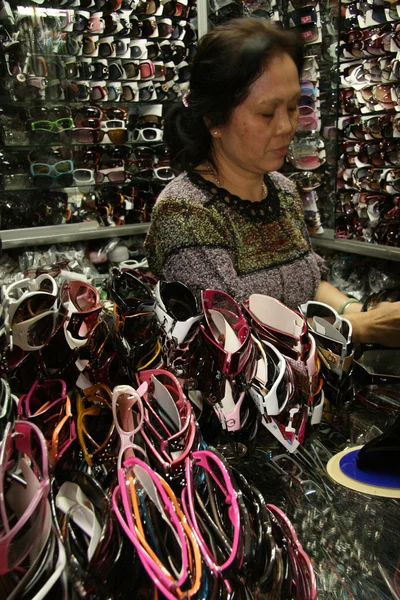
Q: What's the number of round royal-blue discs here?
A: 1